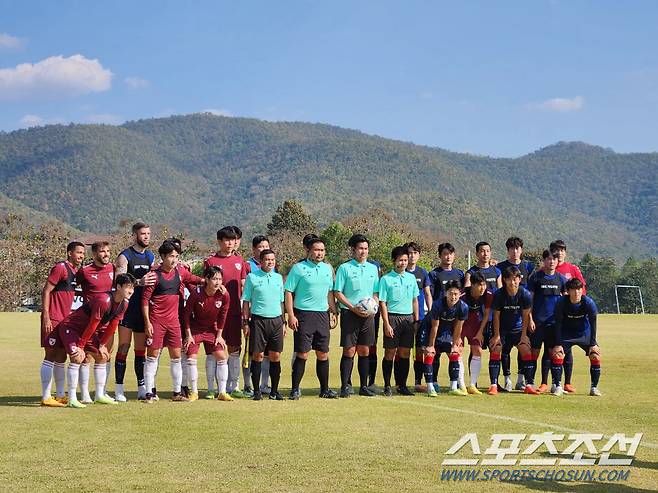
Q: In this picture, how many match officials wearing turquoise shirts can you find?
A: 4